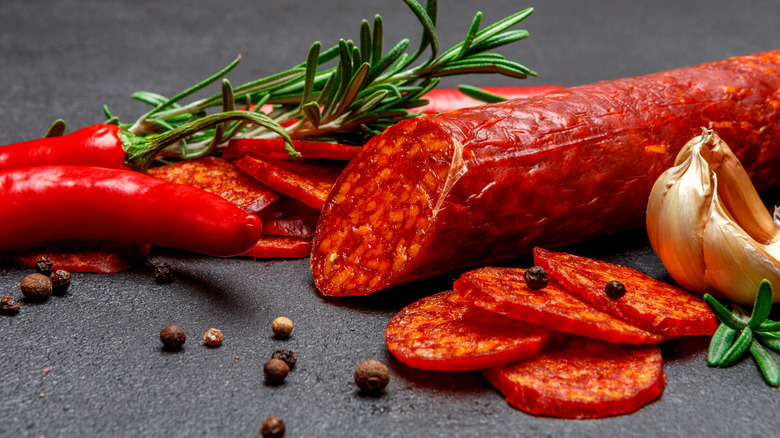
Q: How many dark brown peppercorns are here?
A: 12